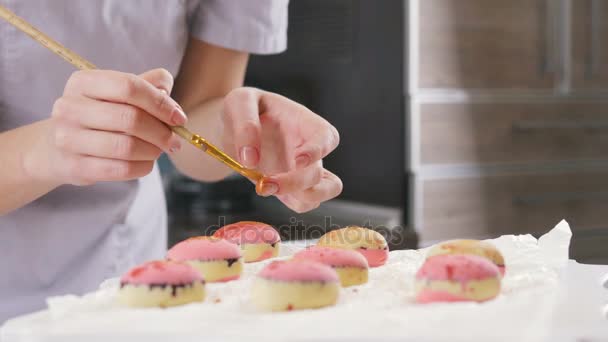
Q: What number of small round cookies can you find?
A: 8